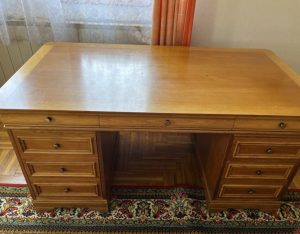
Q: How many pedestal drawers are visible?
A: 6